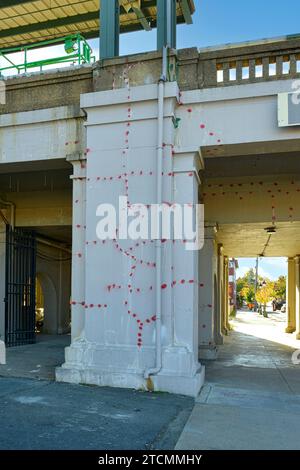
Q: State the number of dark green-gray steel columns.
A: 2